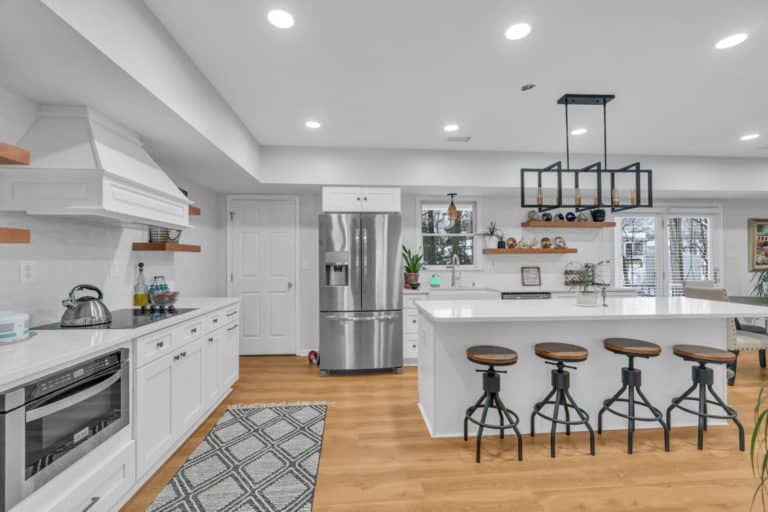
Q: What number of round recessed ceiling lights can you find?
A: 7